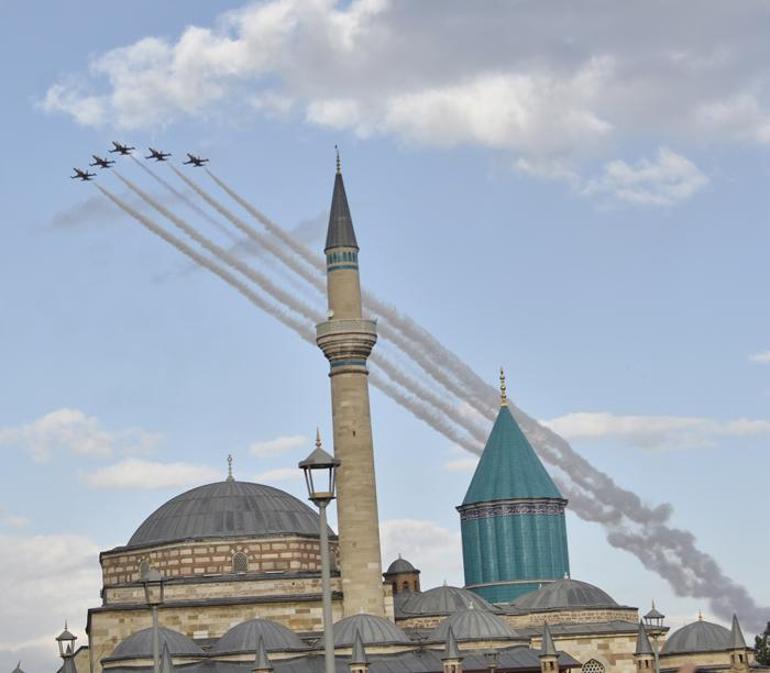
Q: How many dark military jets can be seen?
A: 5